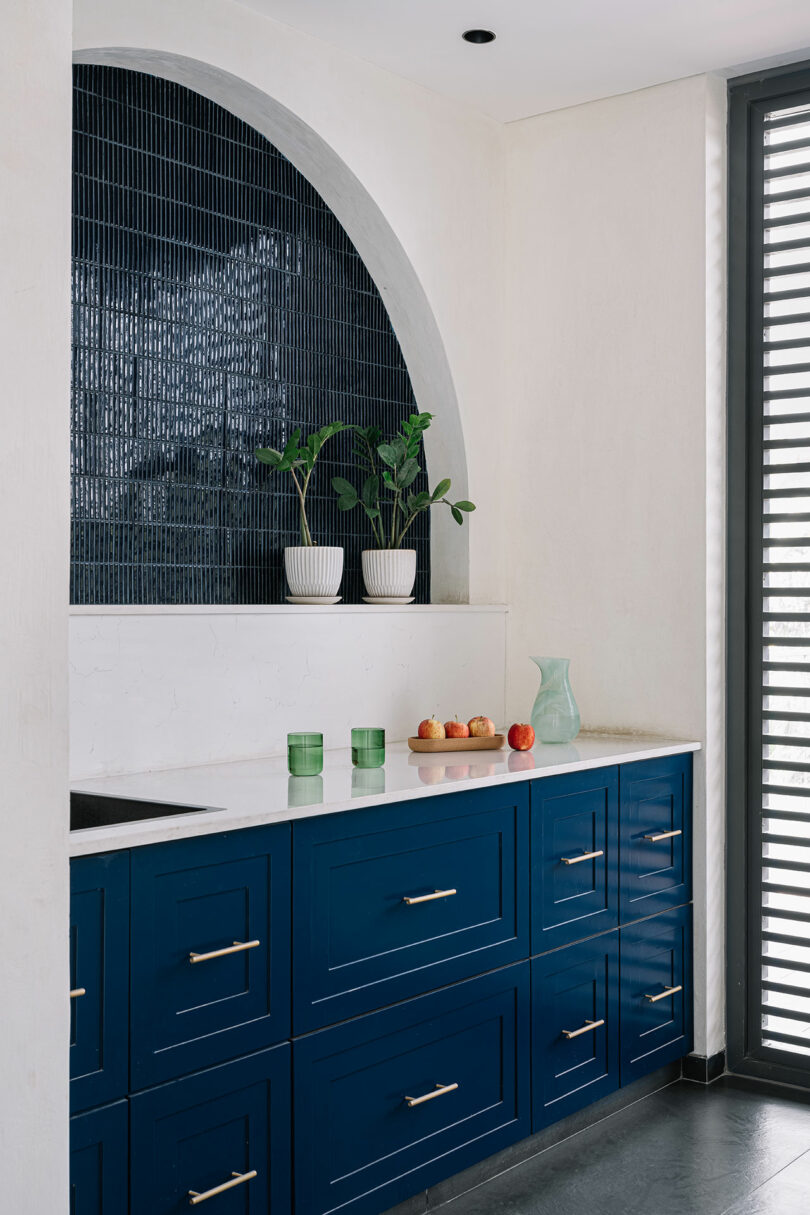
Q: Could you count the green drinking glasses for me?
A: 2